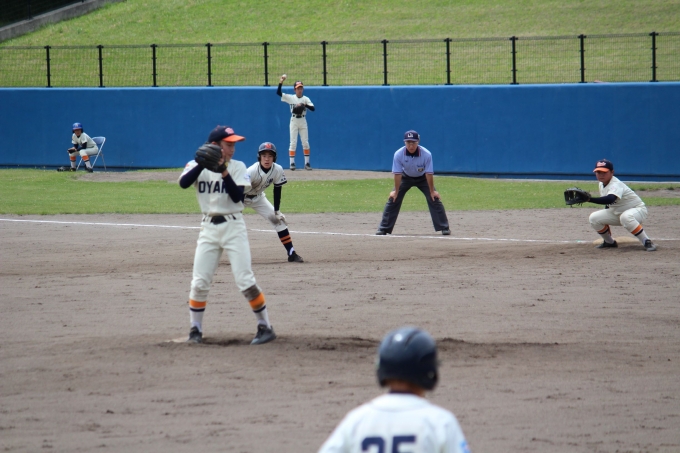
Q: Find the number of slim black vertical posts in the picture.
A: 11